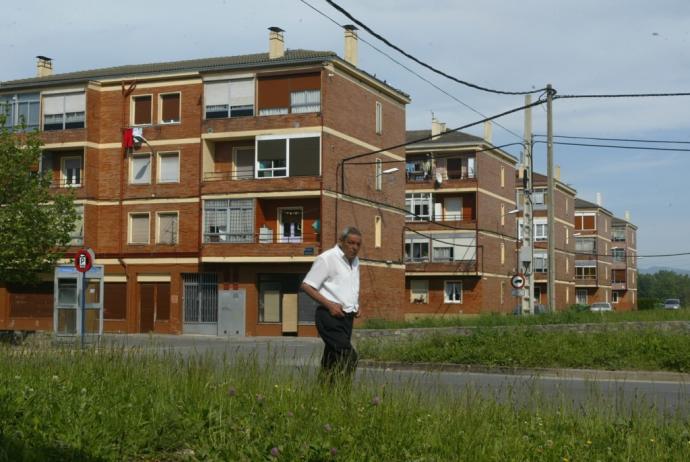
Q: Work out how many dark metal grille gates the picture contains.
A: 1